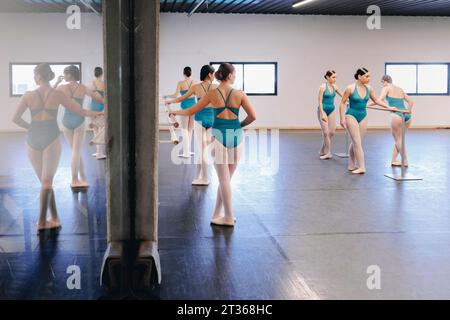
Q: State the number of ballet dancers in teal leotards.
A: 6